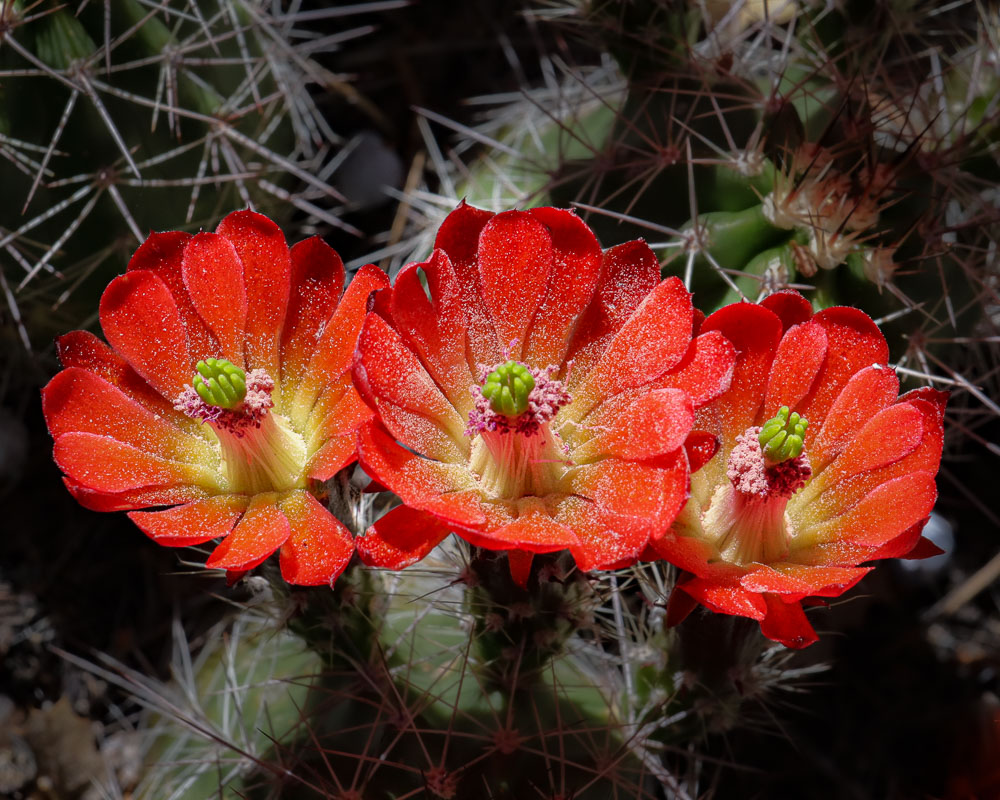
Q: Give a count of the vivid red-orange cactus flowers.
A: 3